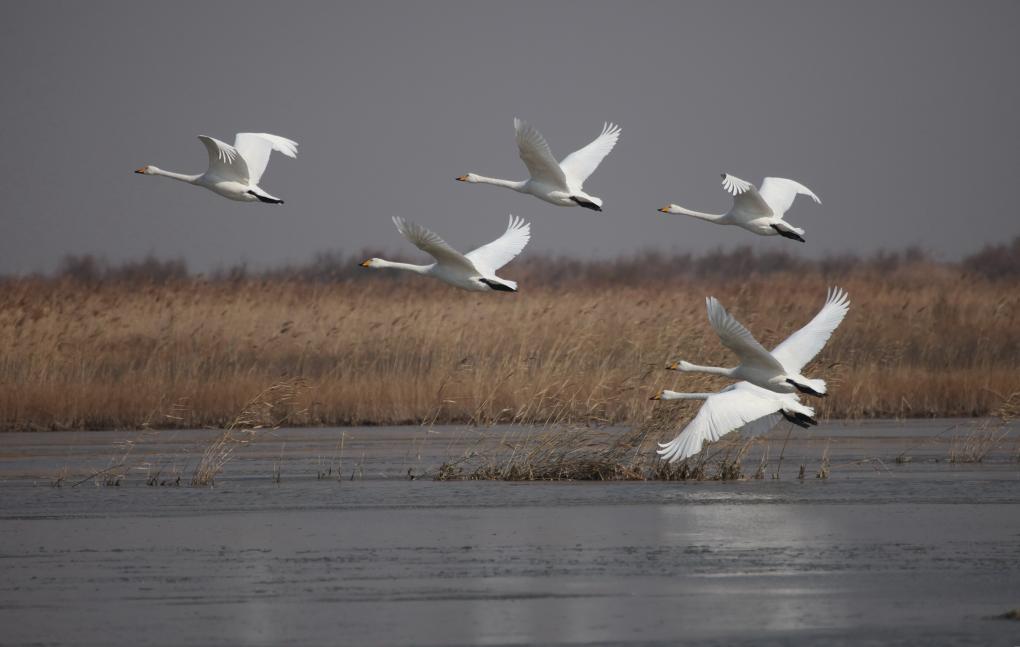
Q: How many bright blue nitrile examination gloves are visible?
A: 0